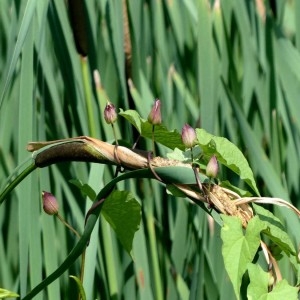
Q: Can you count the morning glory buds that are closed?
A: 5